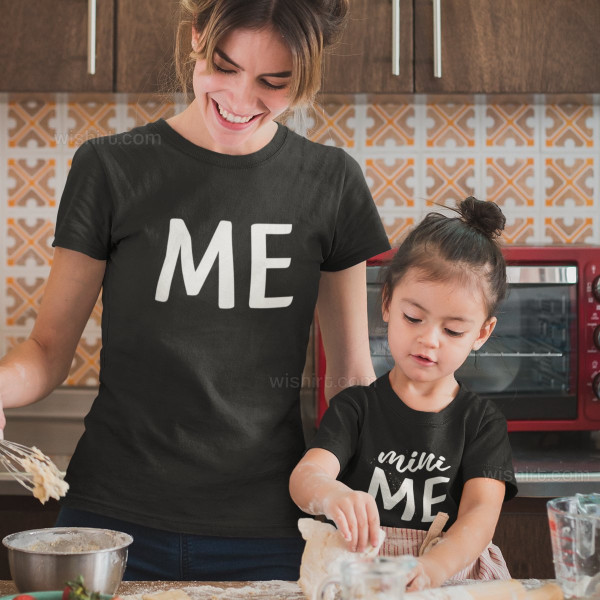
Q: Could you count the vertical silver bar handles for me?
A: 3